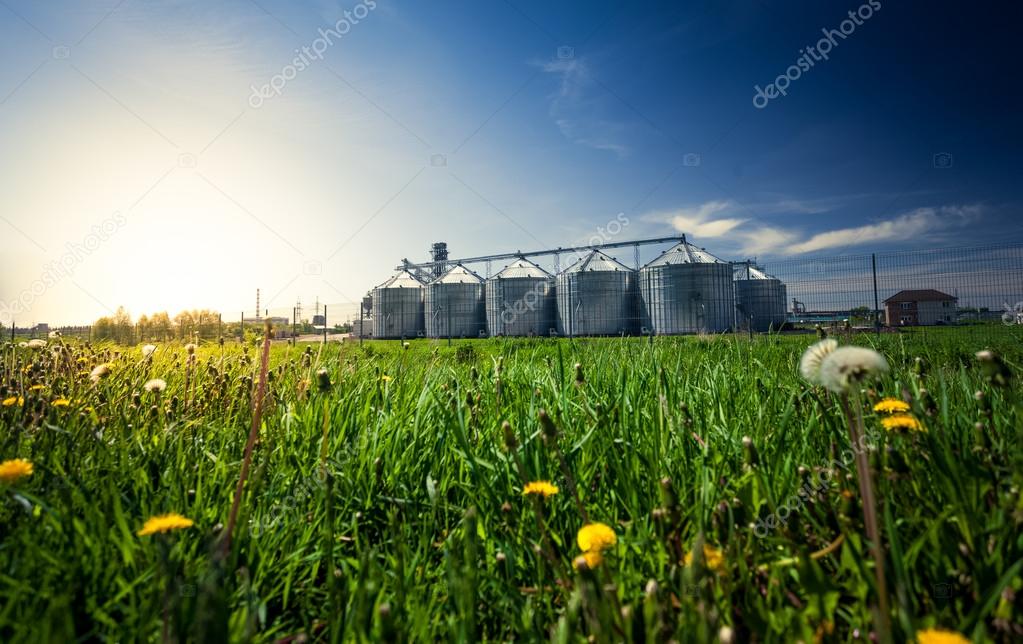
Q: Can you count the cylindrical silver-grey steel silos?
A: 6